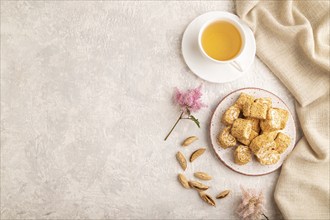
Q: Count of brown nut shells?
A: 8